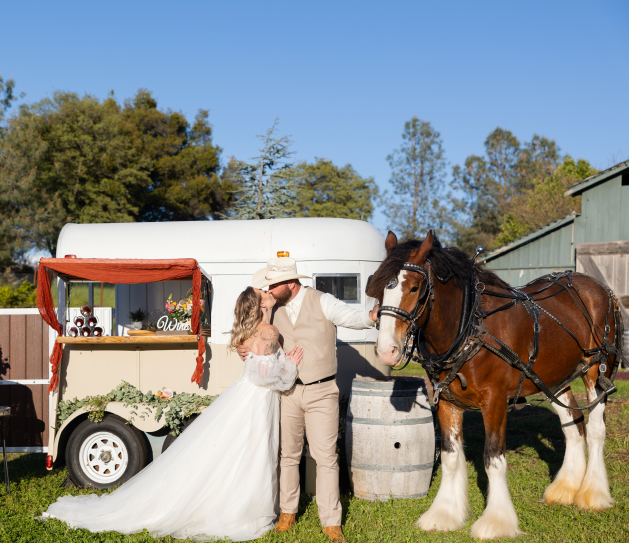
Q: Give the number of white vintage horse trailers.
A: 1